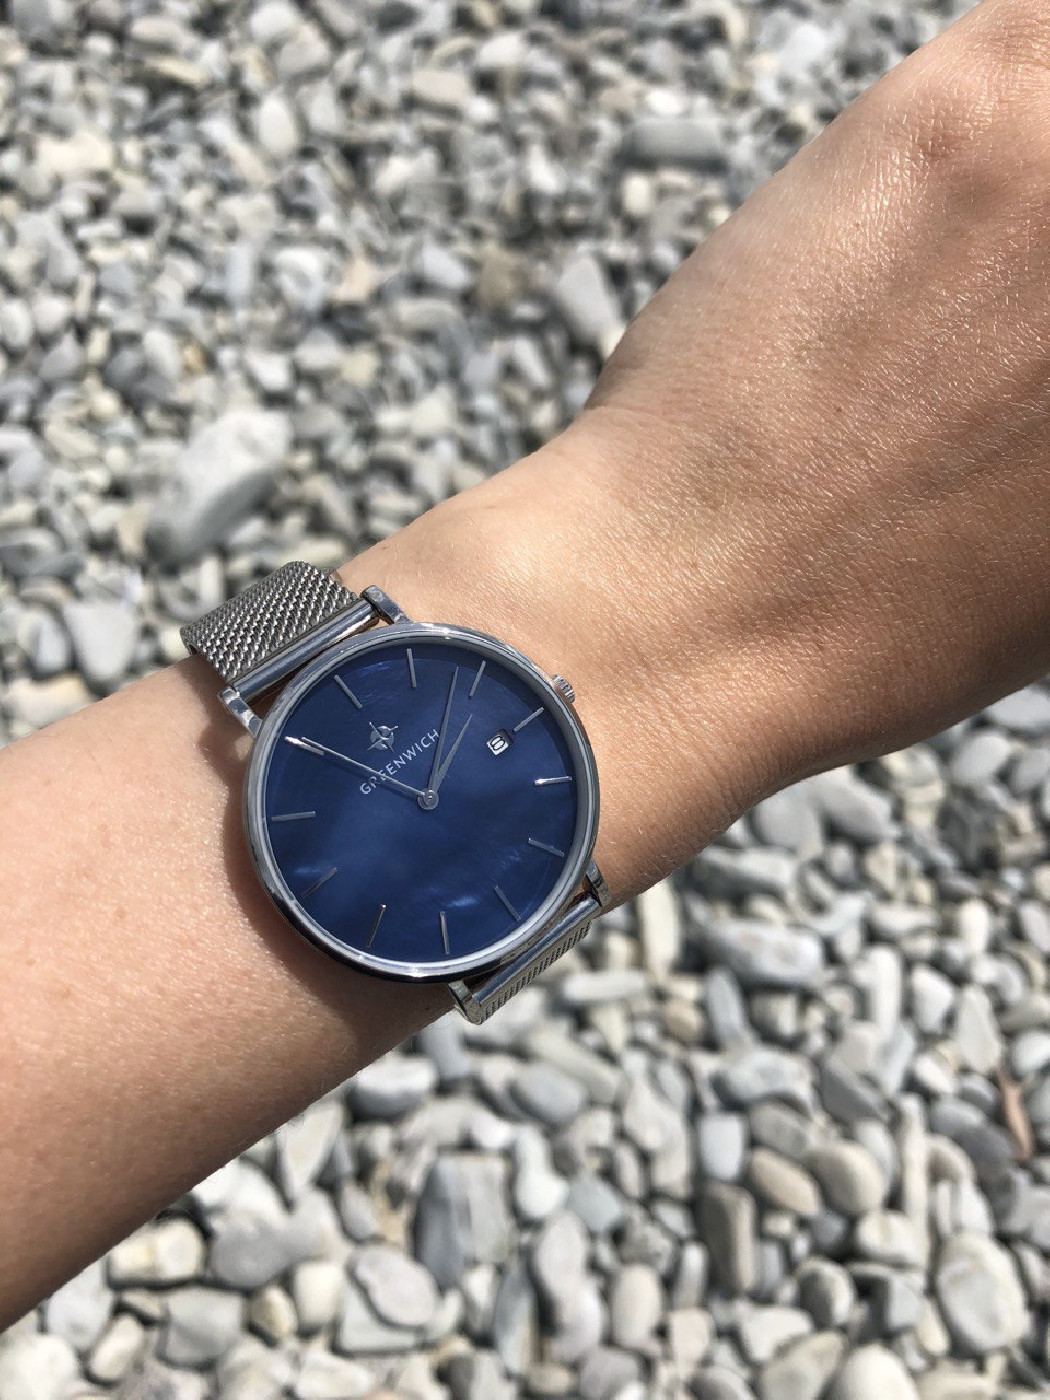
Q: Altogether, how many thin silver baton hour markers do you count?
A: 12